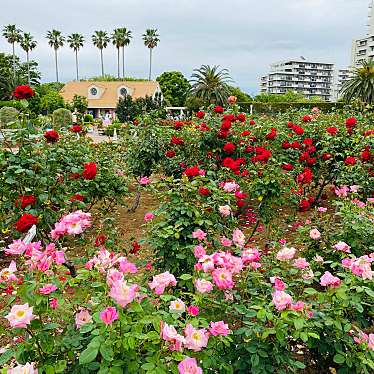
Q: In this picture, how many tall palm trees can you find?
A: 8